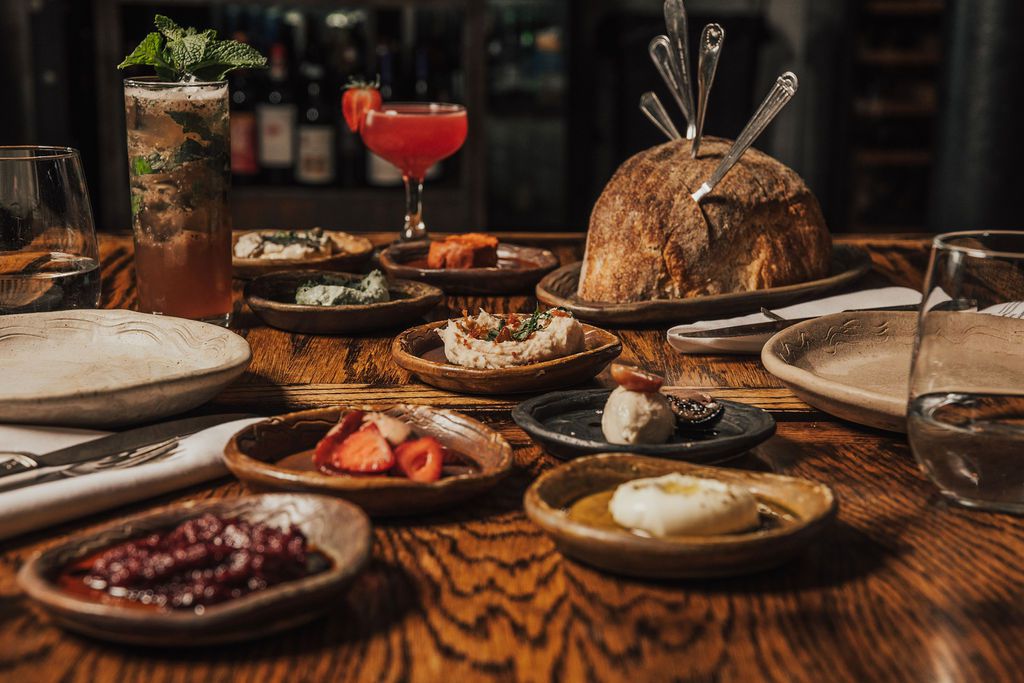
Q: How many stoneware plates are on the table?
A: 11